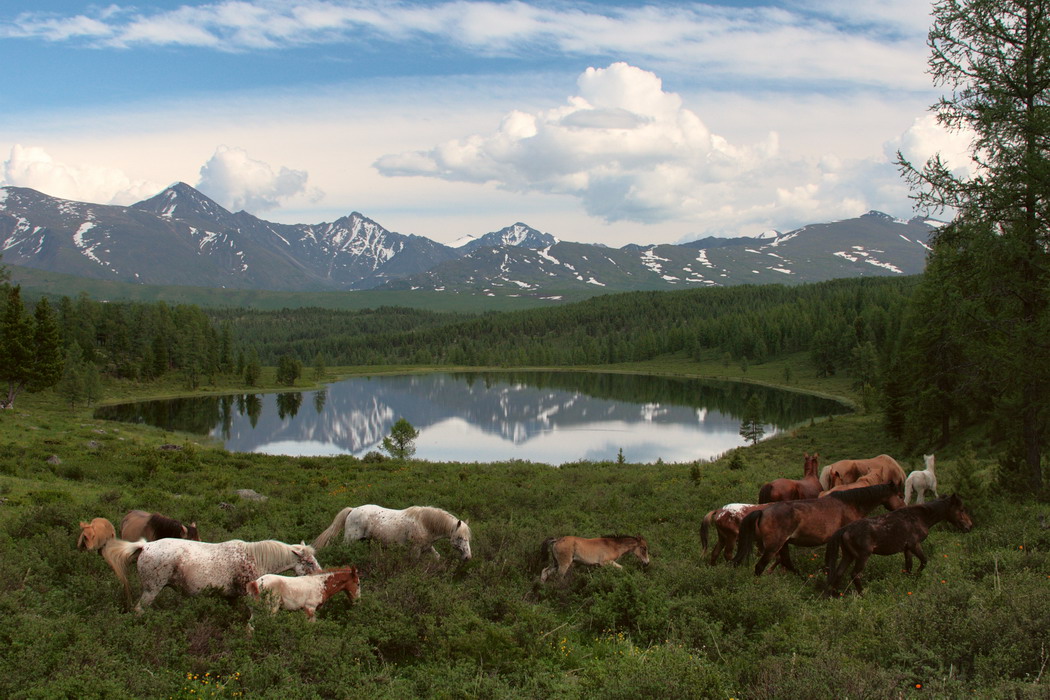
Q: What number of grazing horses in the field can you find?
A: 13